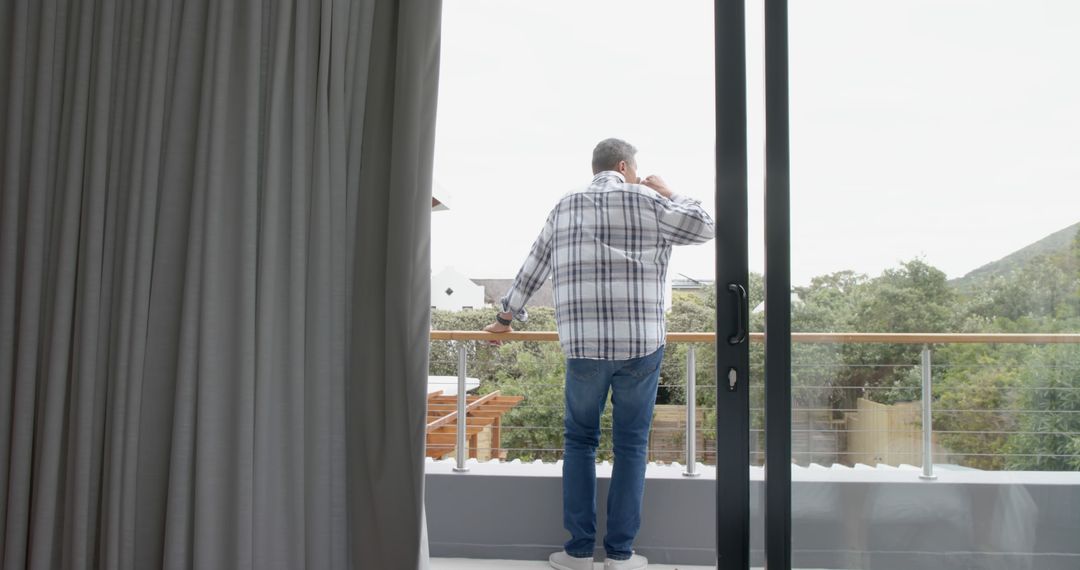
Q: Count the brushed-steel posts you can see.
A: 3